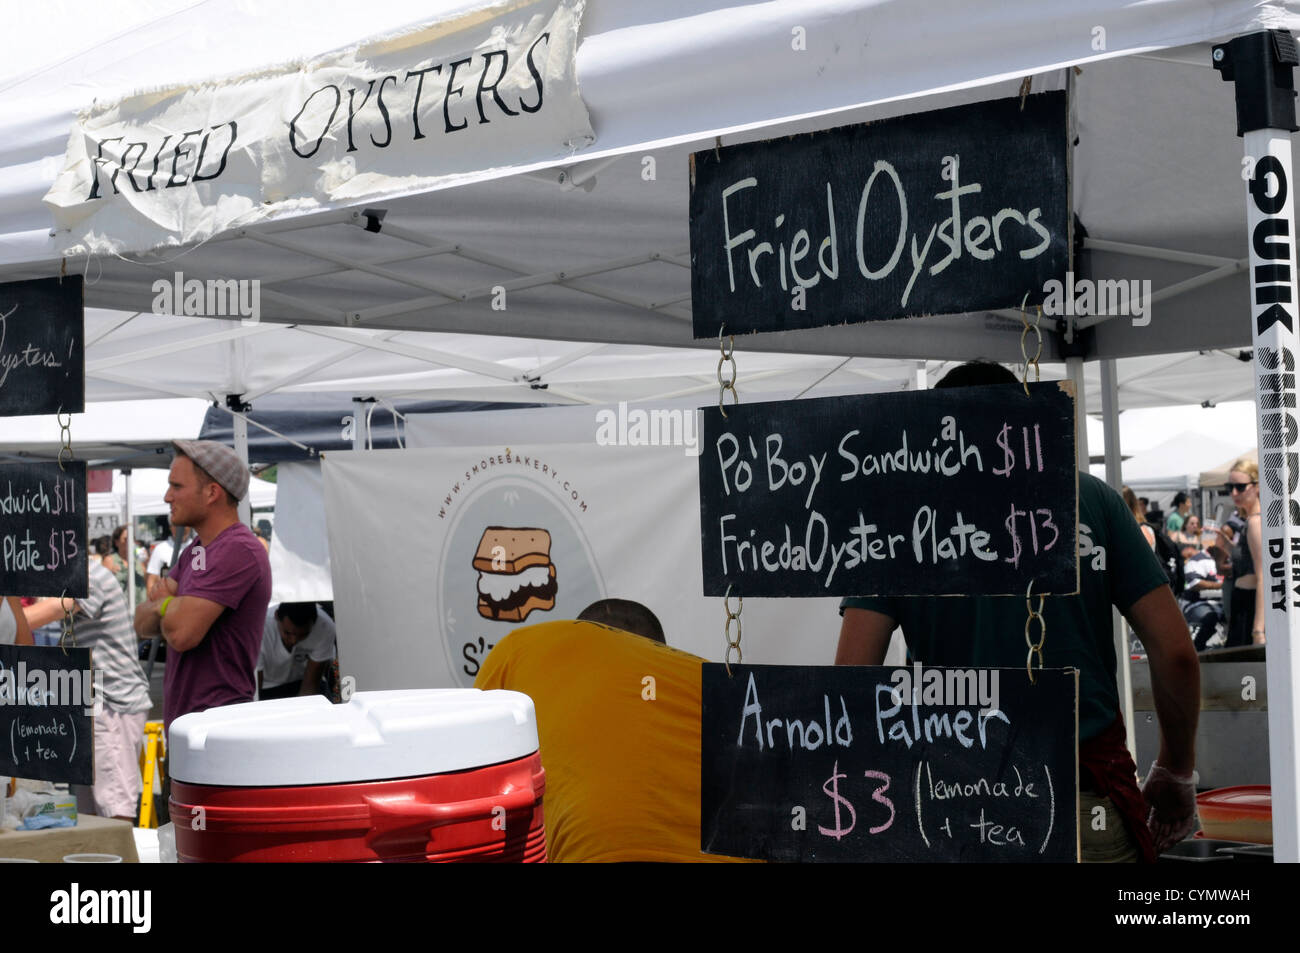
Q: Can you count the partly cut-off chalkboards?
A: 3